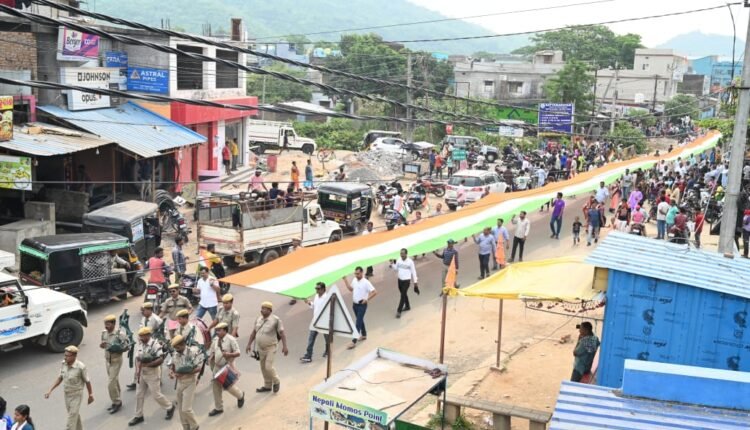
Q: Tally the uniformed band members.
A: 10